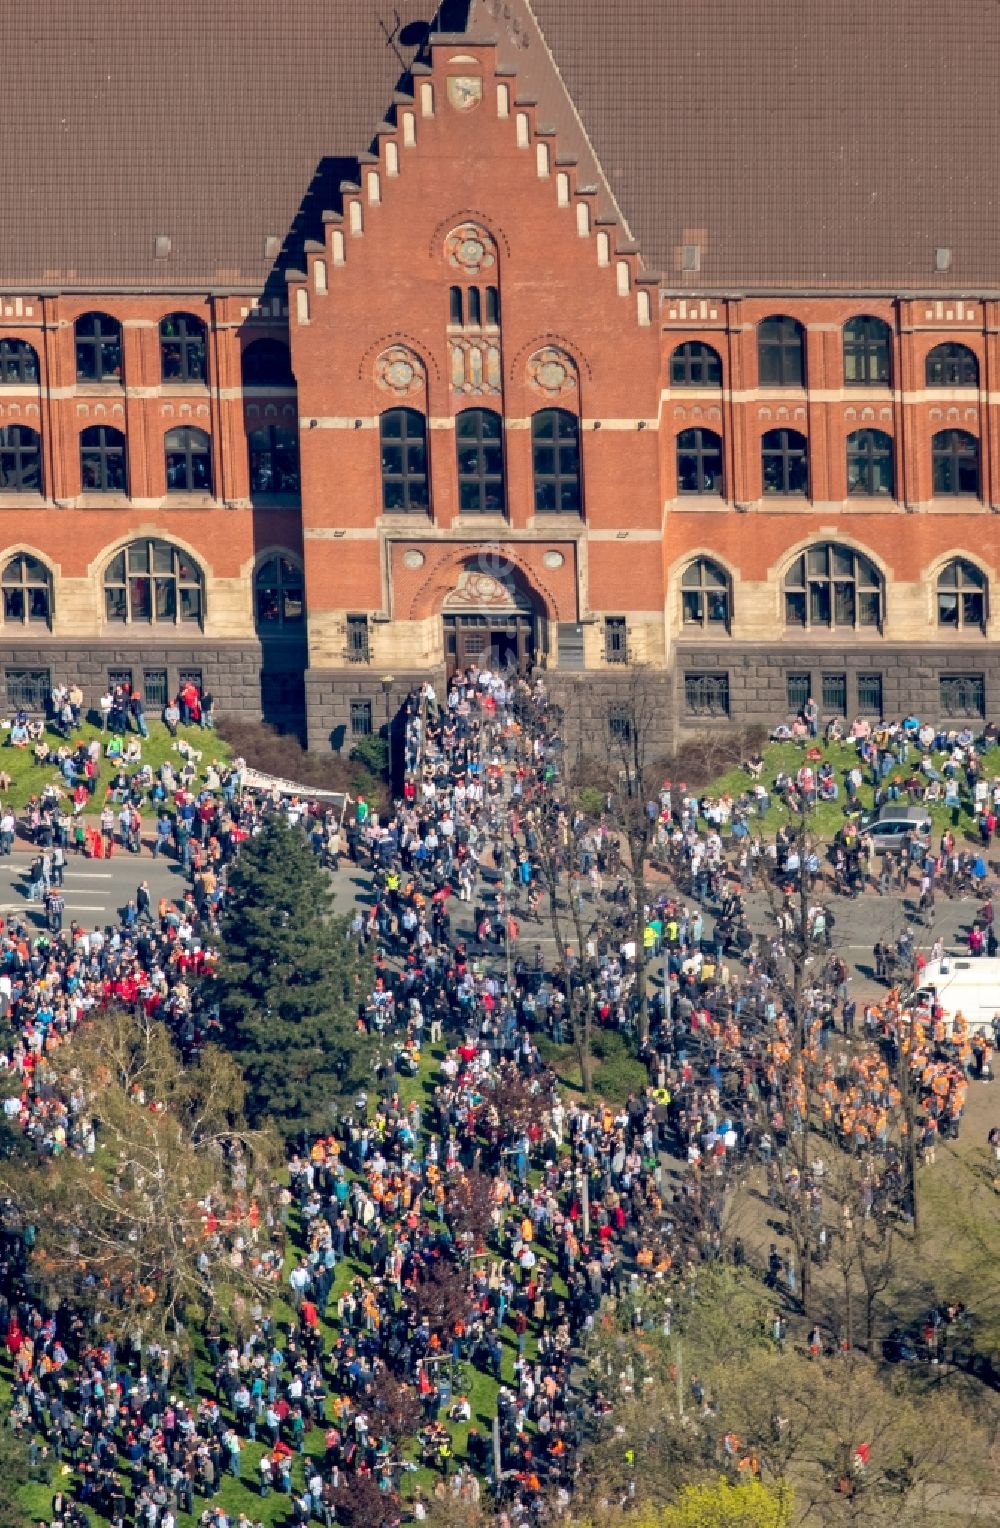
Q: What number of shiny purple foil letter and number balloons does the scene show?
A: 0